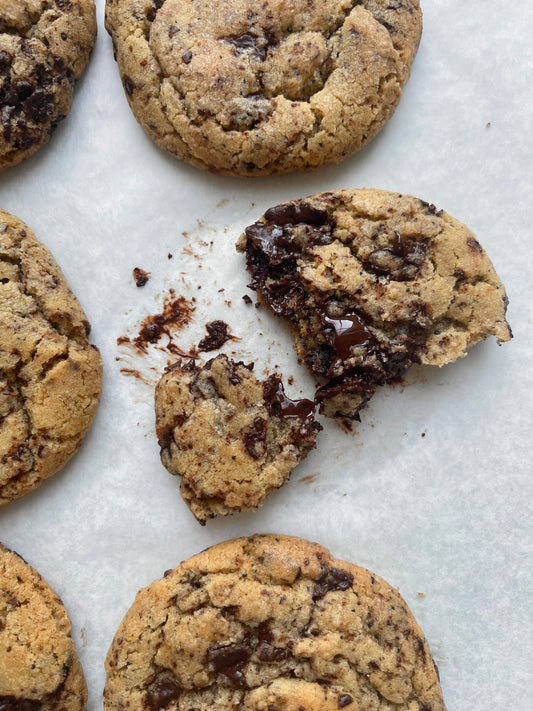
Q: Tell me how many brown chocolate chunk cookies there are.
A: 6